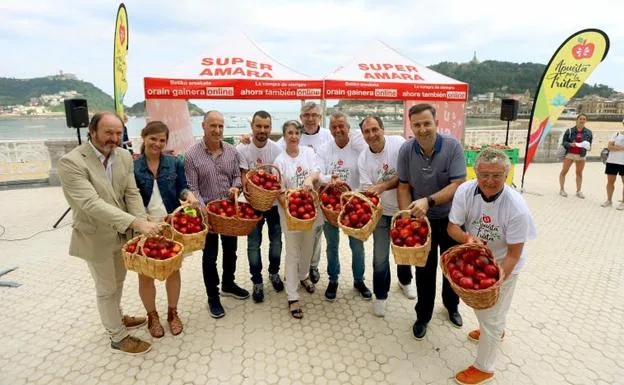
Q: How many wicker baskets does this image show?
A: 9